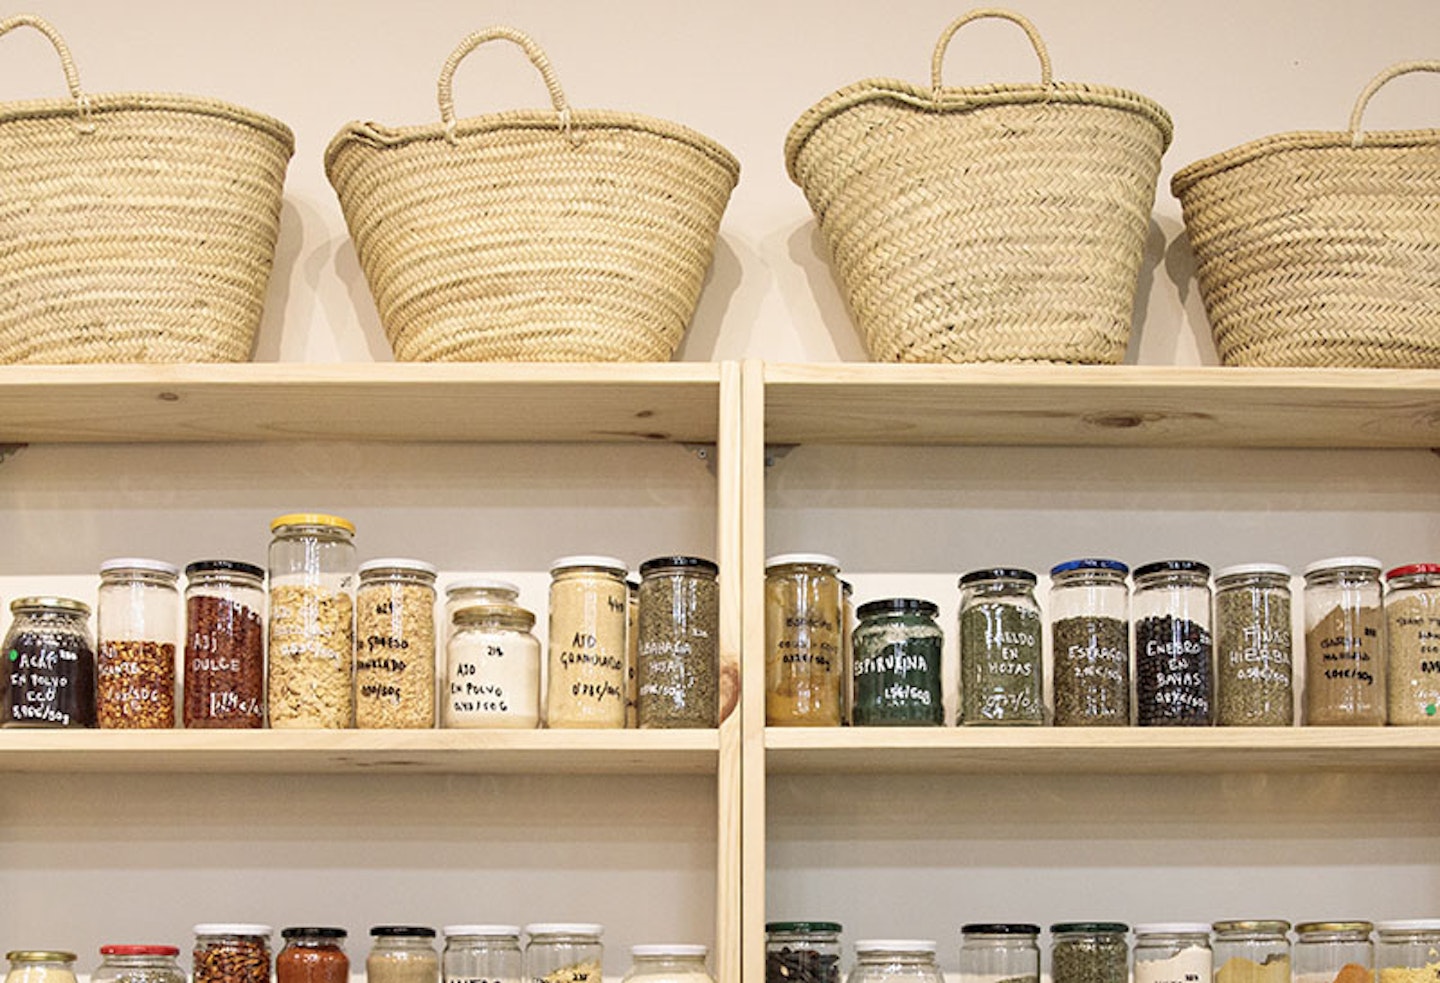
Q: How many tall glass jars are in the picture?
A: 13